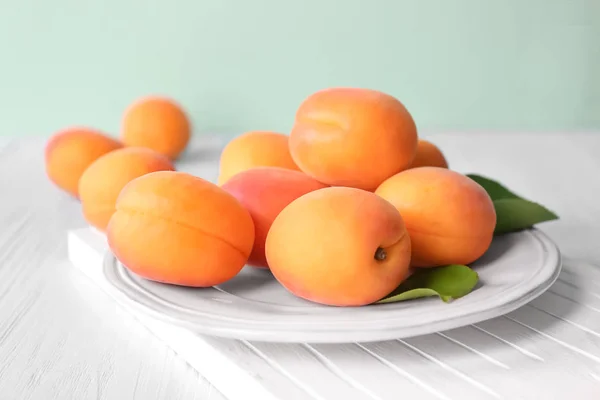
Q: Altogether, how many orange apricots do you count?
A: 10